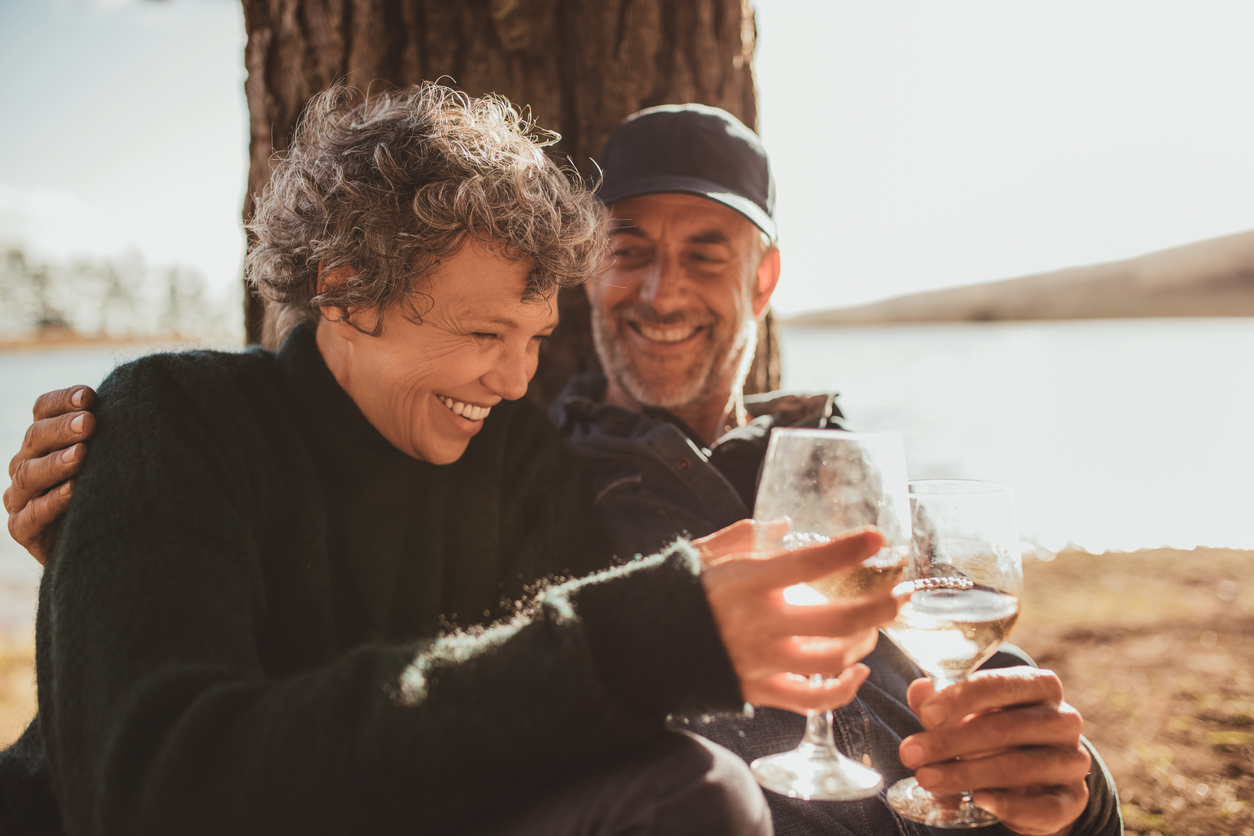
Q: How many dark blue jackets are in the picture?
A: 1